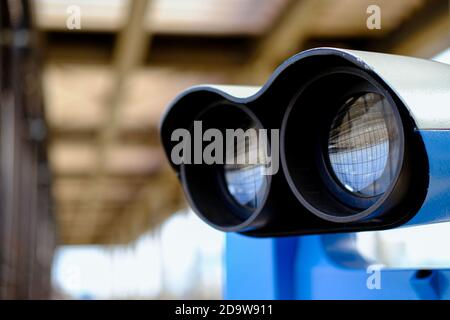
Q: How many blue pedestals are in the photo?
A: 1